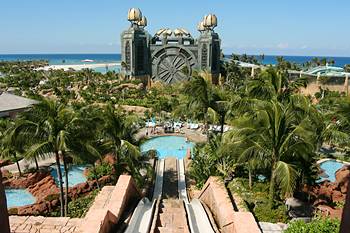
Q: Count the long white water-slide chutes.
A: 2